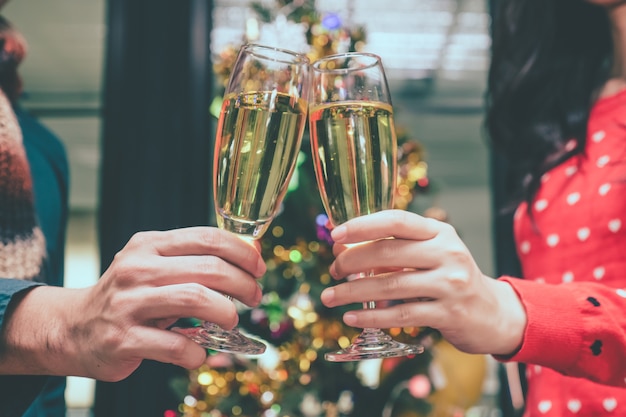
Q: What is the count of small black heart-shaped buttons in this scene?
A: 2